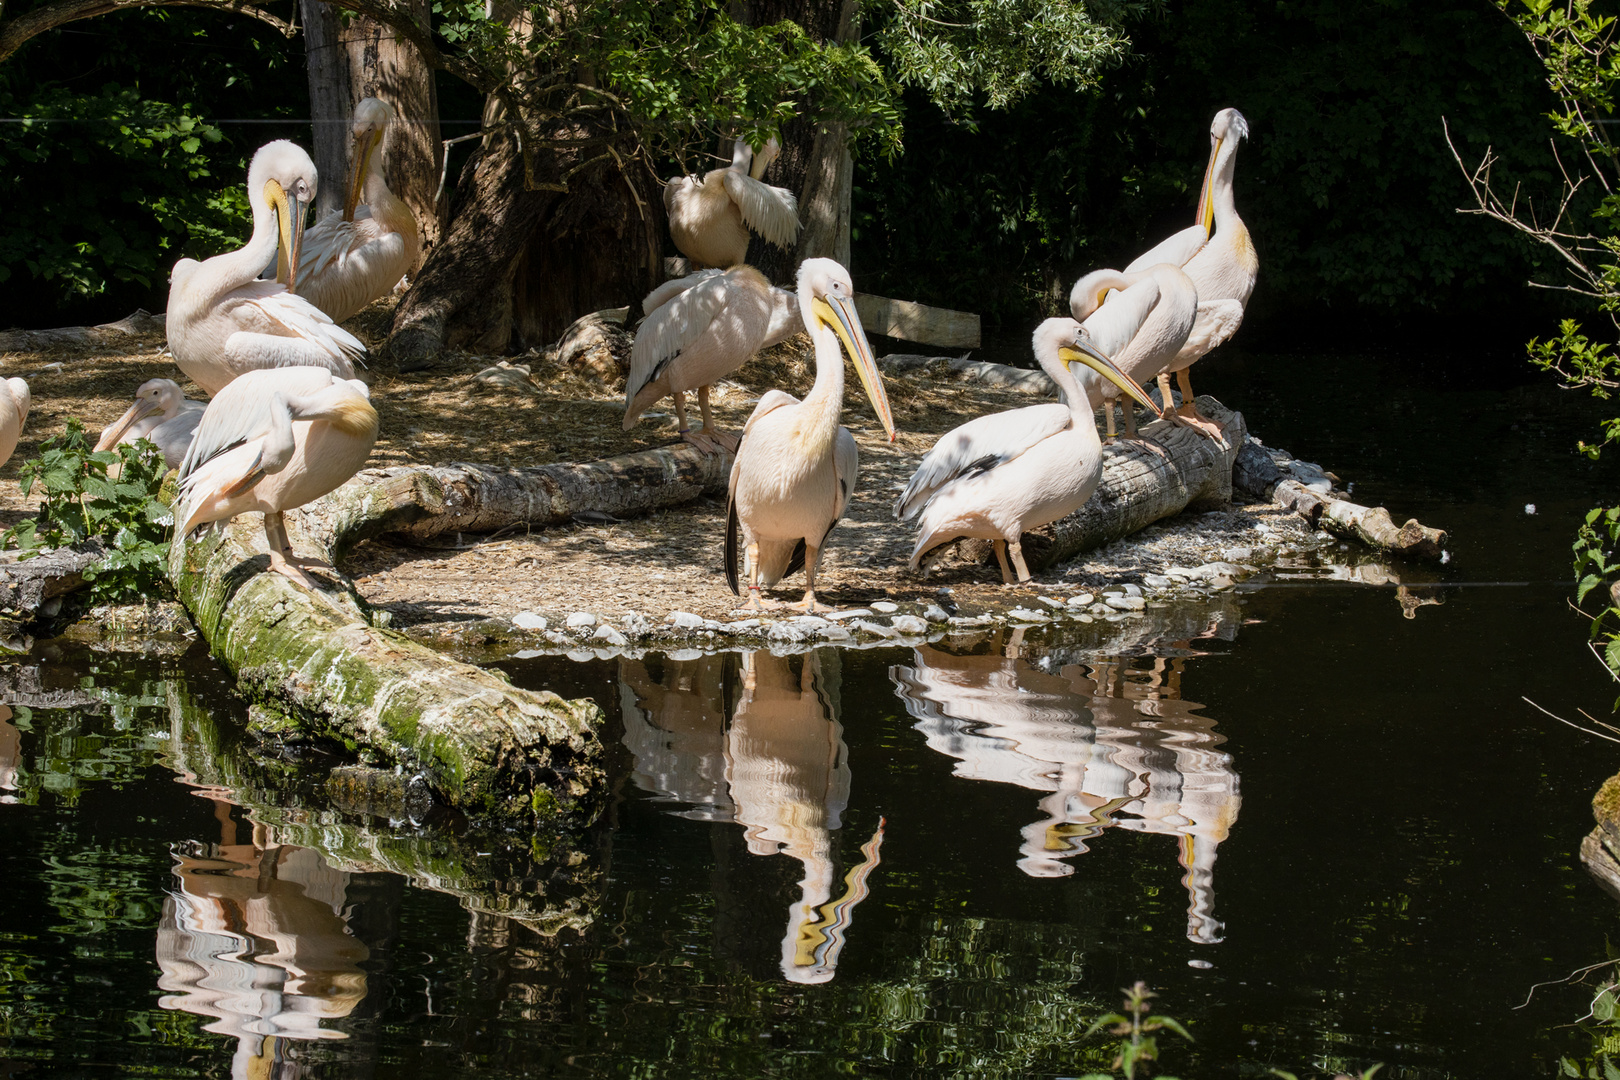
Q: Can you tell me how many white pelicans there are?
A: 11